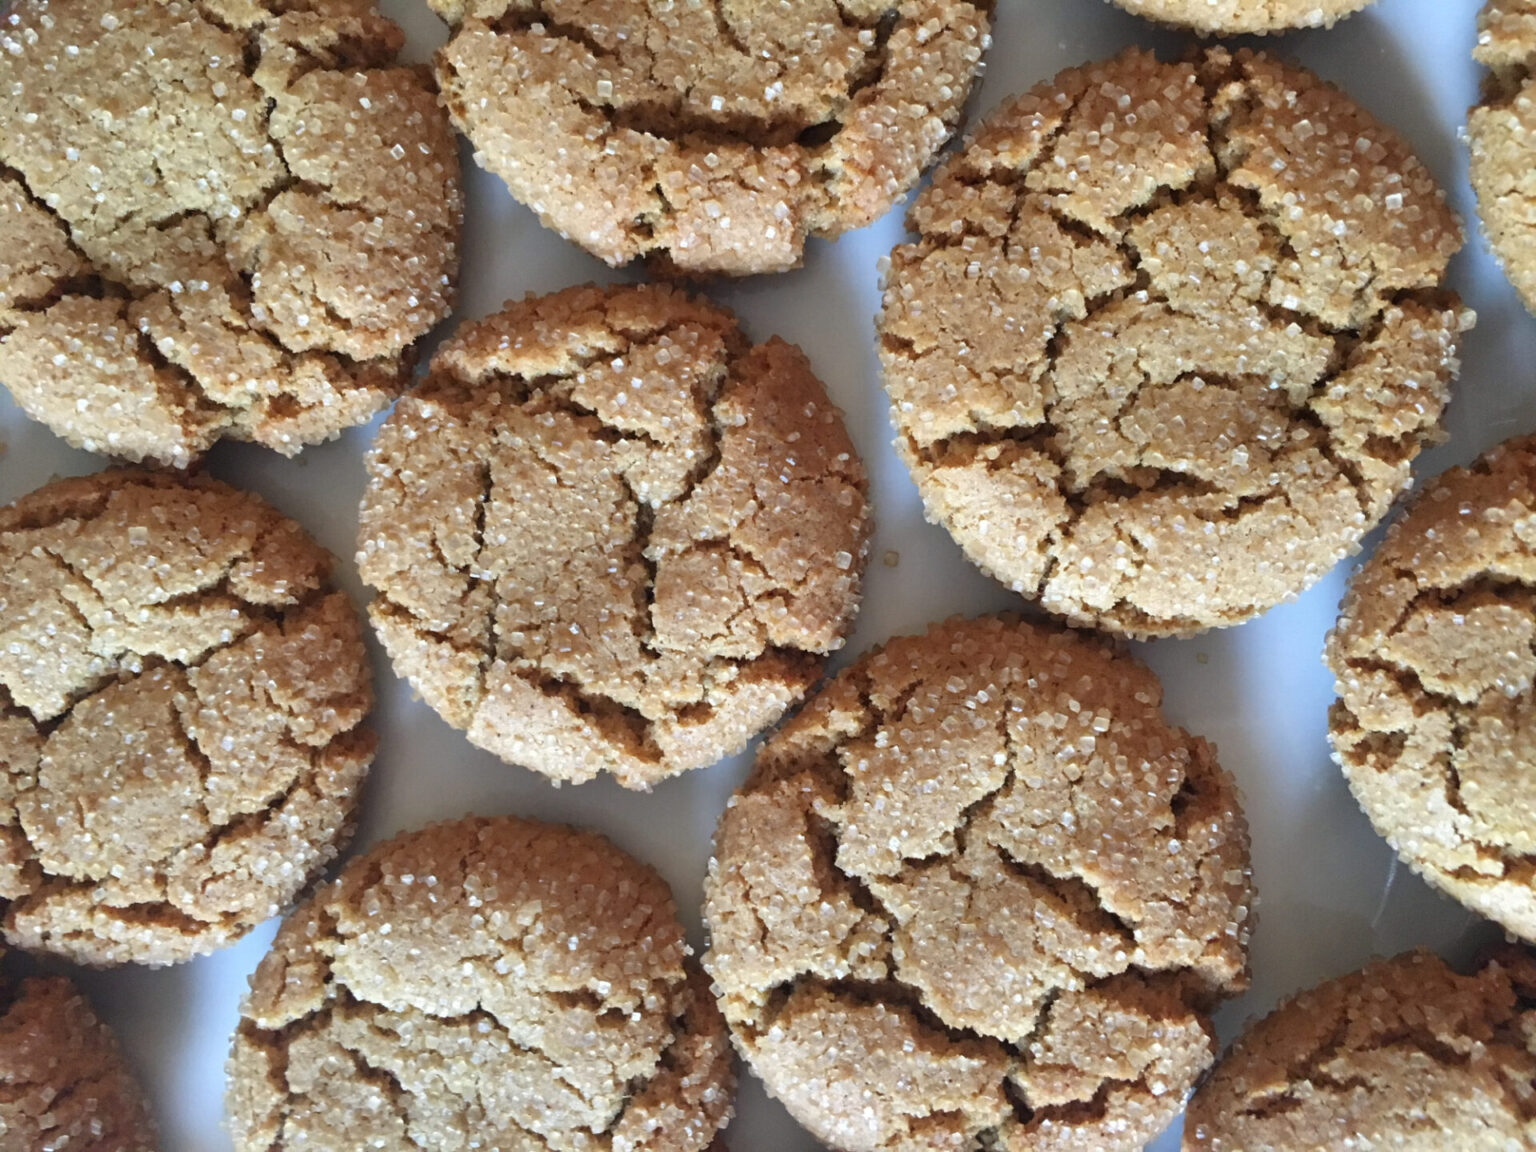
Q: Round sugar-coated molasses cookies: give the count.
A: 12